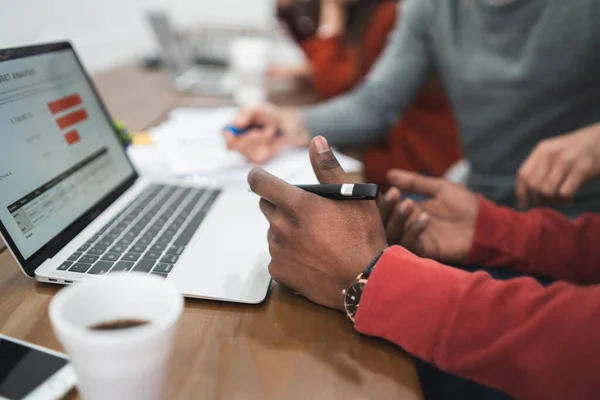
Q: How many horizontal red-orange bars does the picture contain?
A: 3